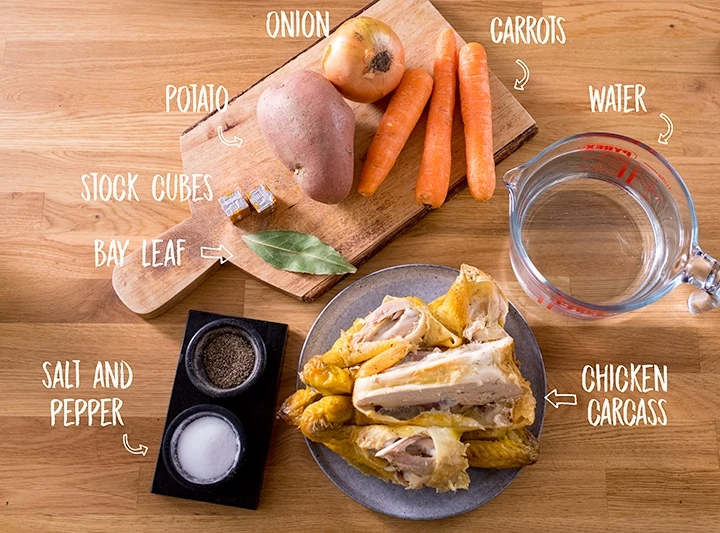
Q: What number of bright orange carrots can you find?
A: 3